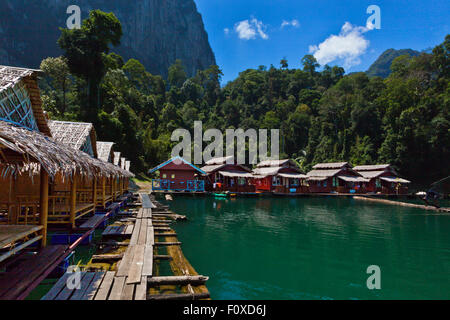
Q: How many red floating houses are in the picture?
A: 5